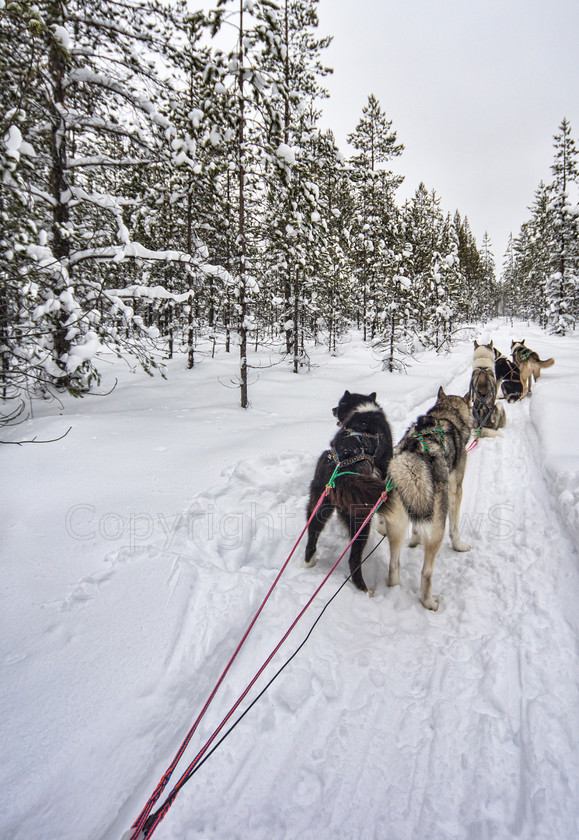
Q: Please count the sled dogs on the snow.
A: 5